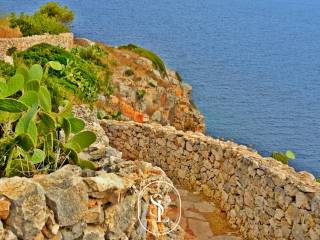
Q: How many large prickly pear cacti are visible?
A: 1